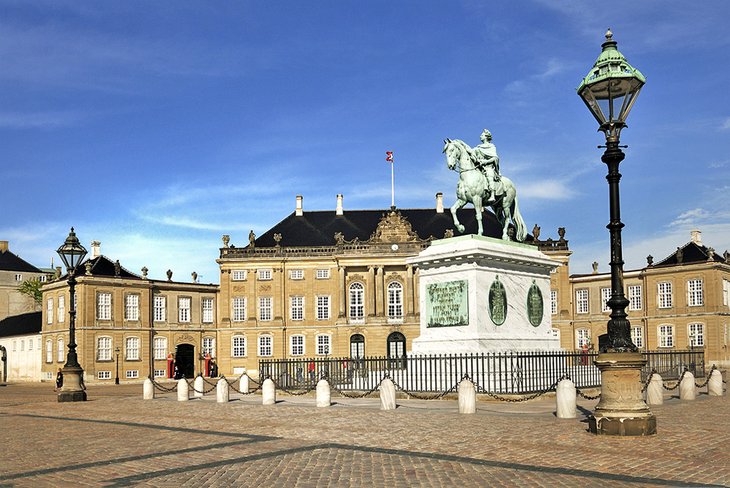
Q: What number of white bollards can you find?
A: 13